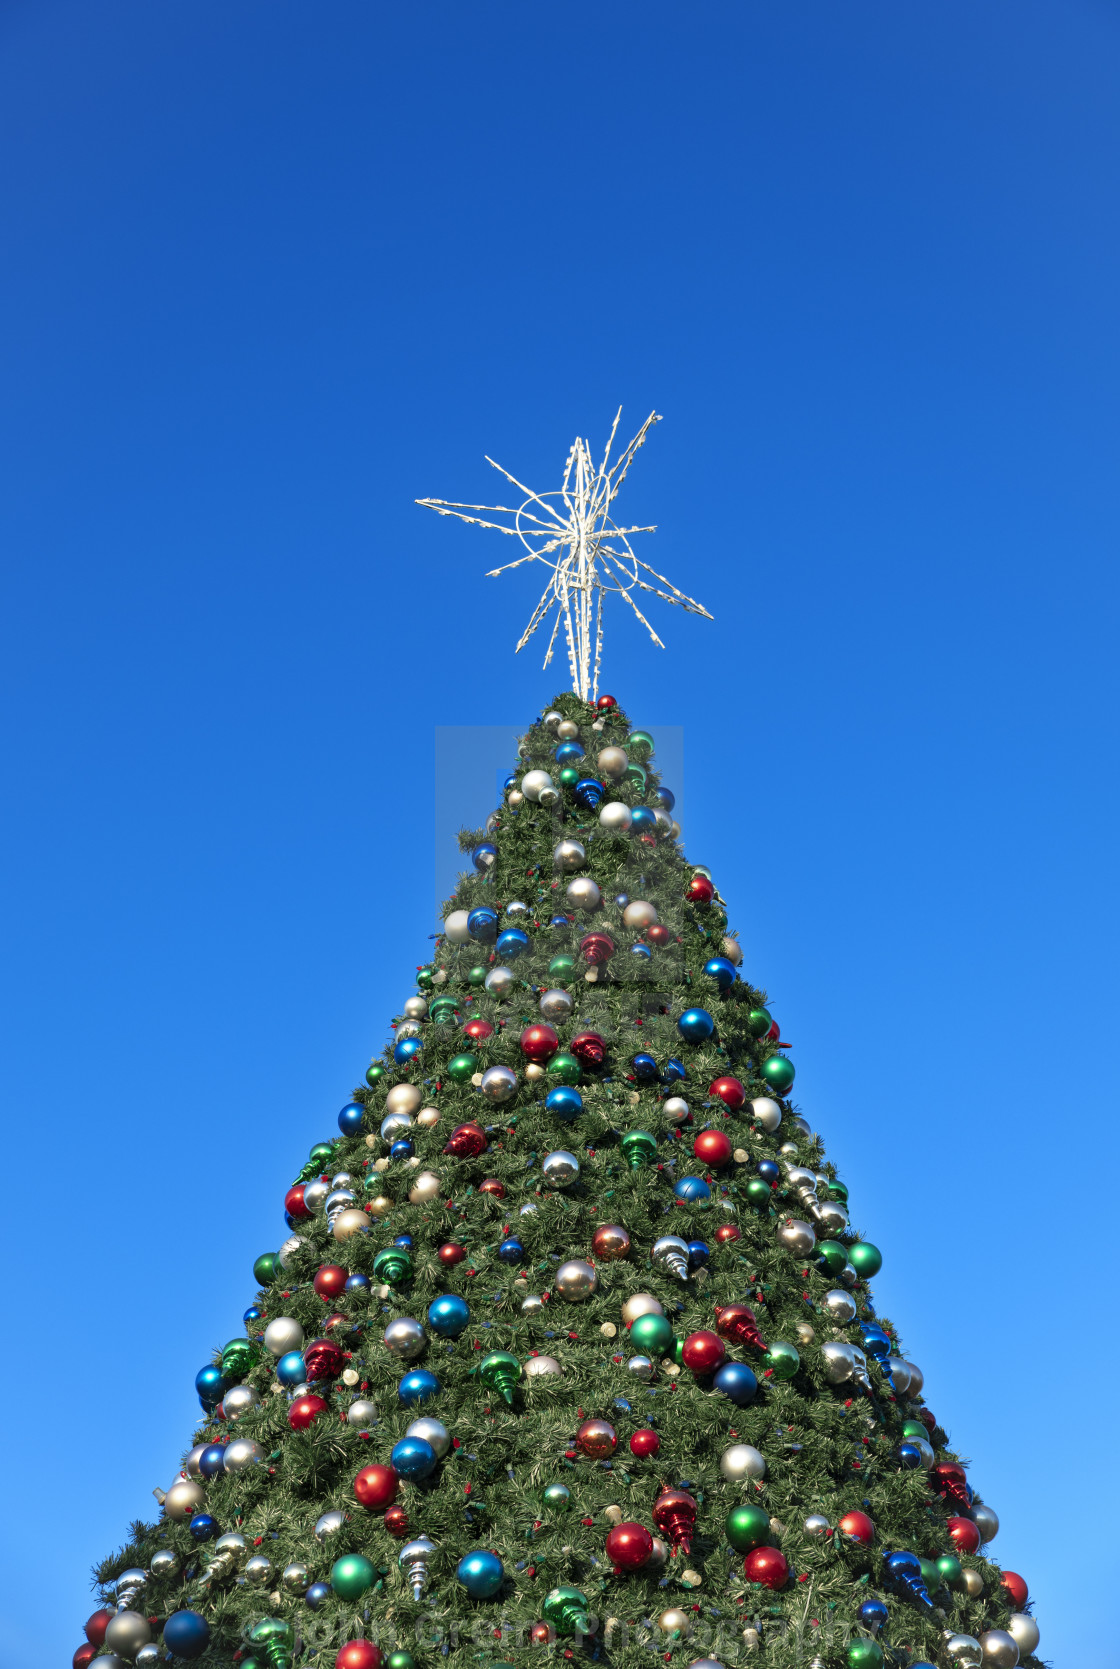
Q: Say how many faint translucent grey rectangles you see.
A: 1